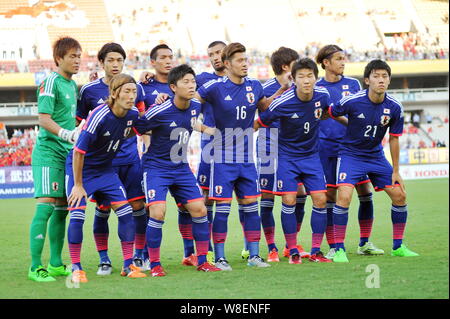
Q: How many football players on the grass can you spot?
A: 11